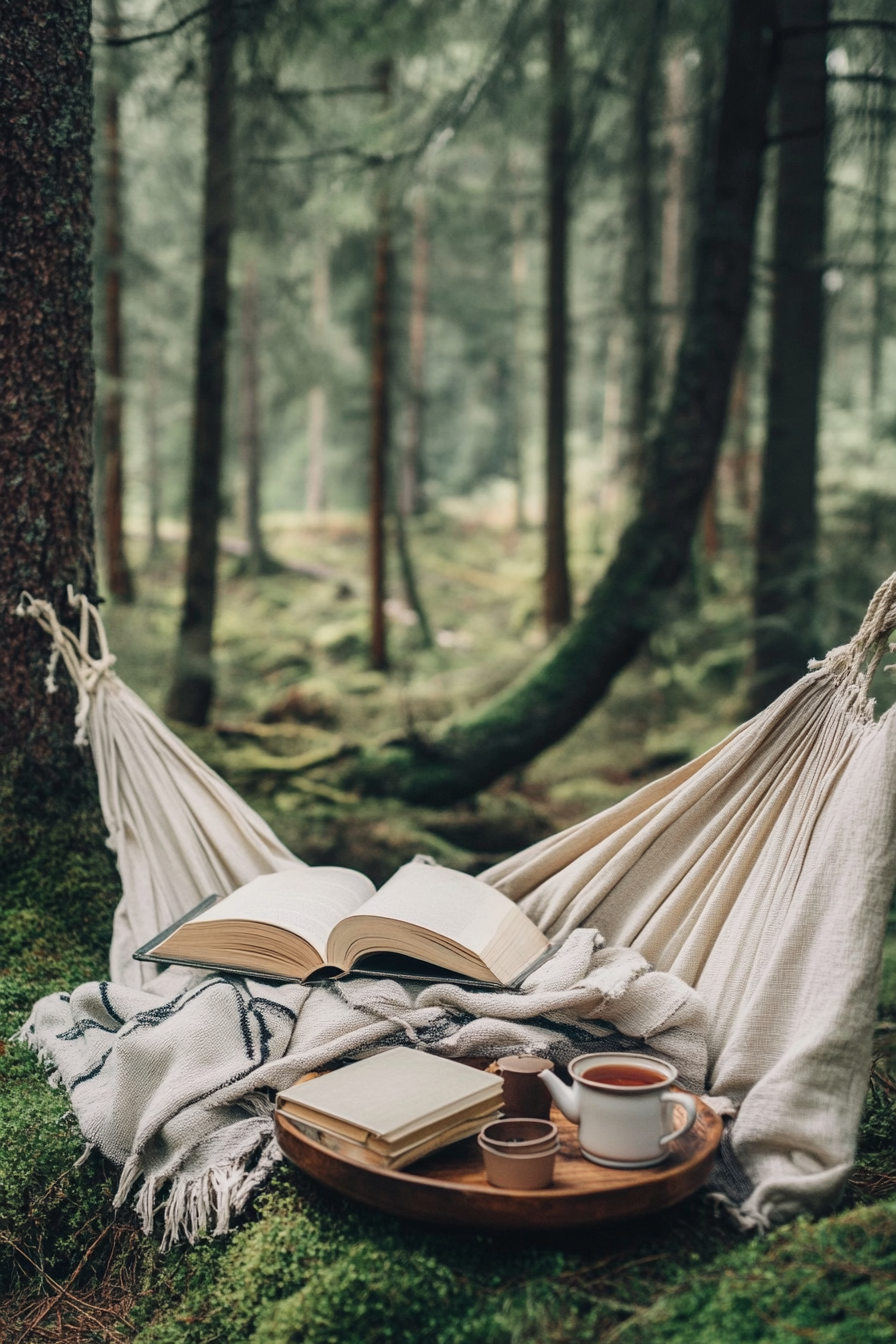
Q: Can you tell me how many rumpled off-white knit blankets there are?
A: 1